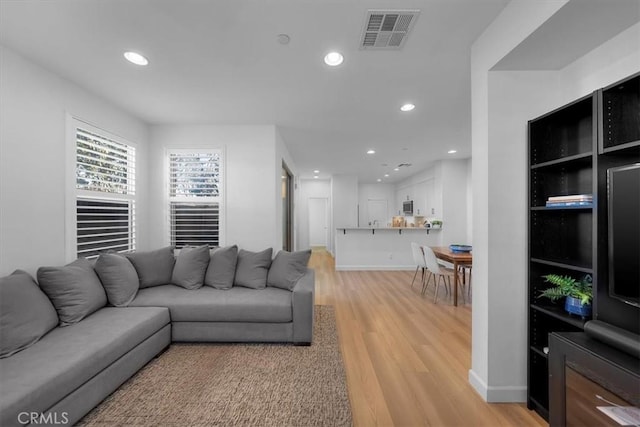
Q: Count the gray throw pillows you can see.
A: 8